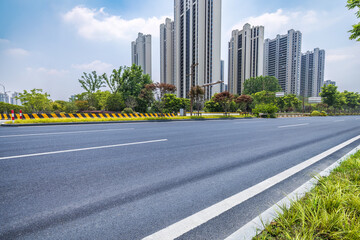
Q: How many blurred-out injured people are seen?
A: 0